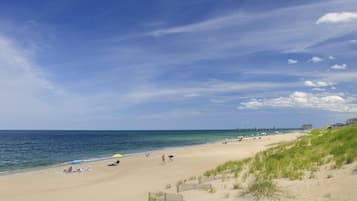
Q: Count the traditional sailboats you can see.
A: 0